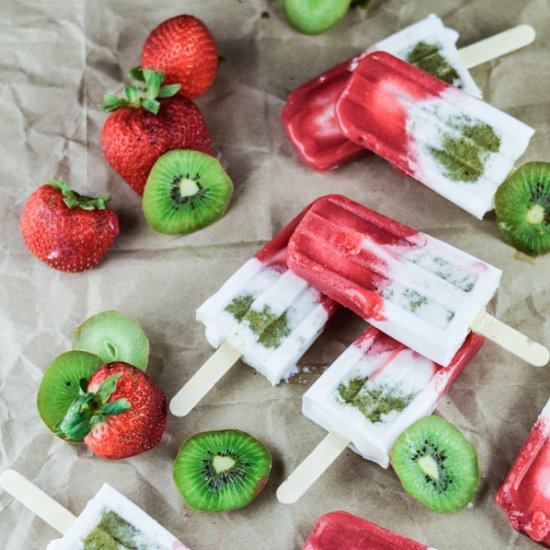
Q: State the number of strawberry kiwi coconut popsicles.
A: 8